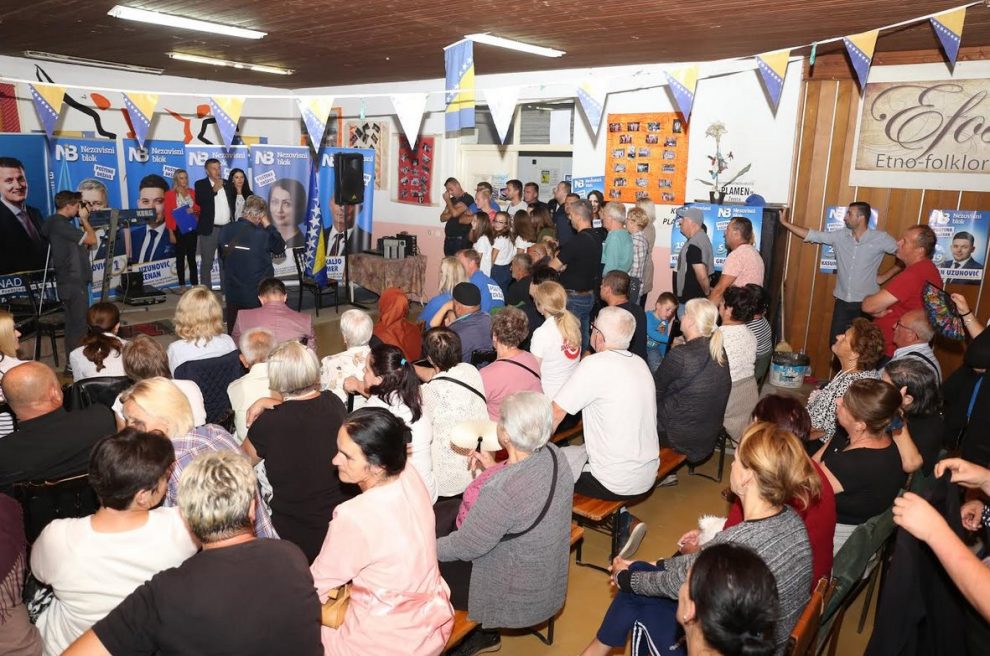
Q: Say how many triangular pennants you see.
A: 11